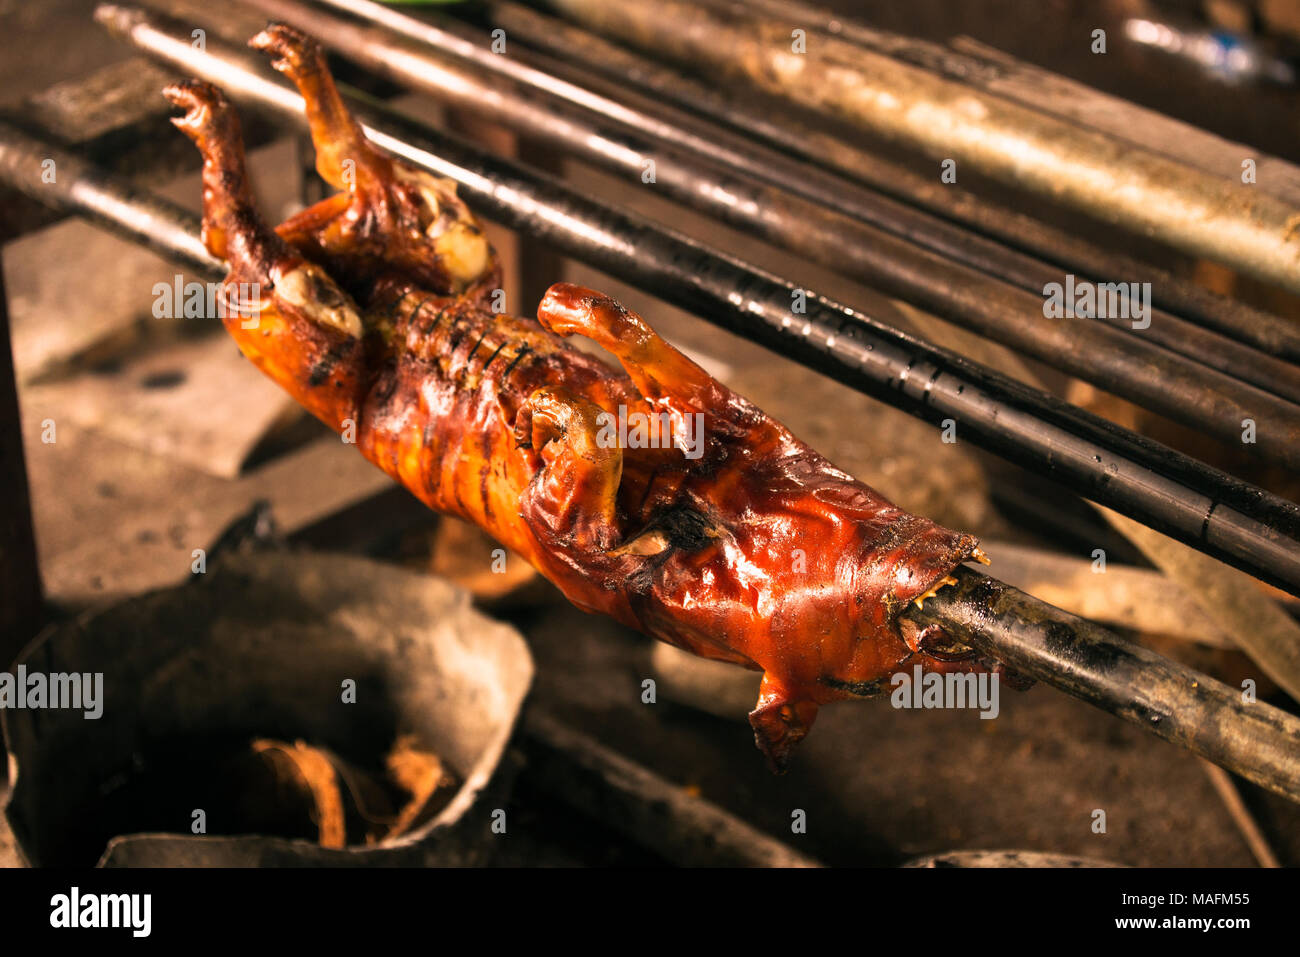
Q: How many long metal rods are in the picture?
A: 6